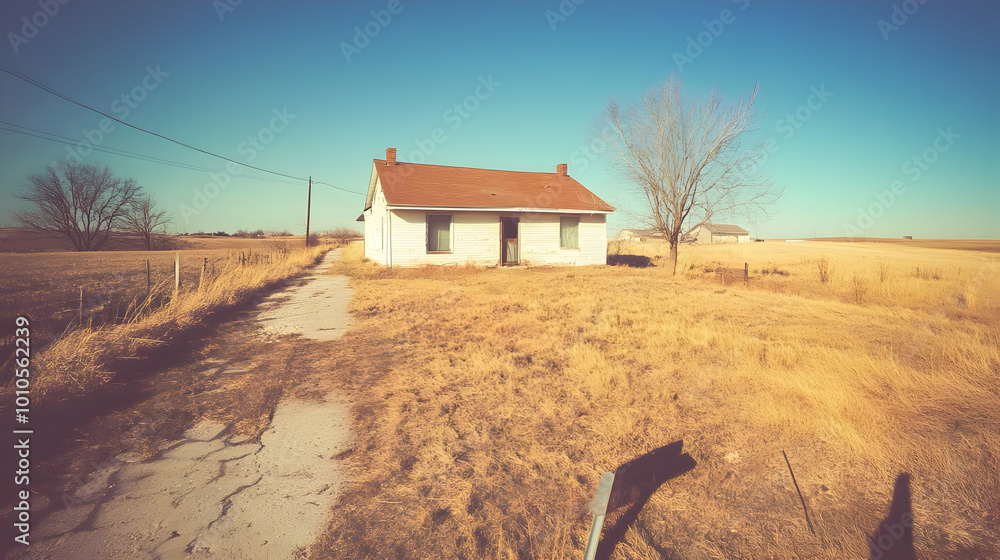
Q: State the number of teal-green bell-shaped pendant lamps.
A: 0